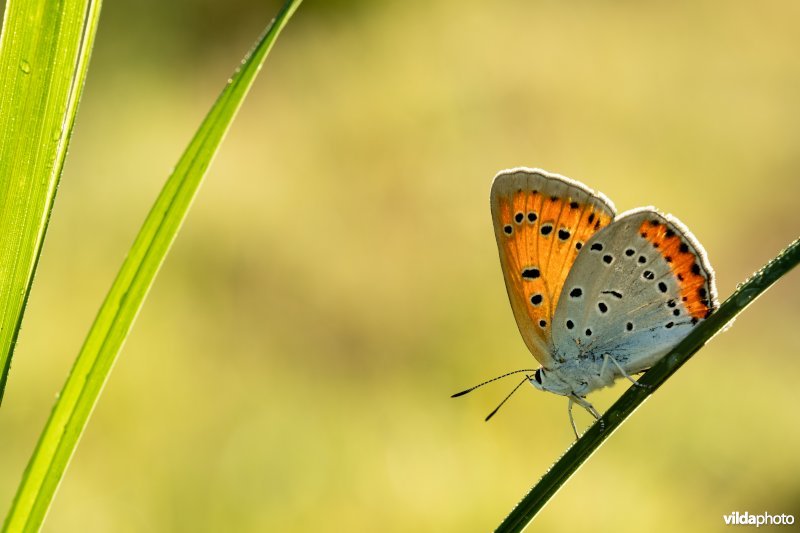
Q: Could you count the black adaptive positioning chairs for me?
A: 0